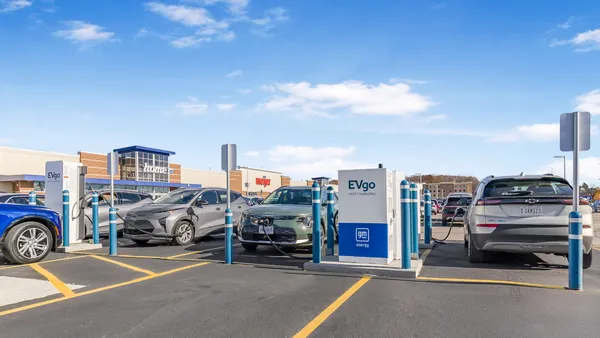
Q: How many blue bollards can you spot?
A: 11